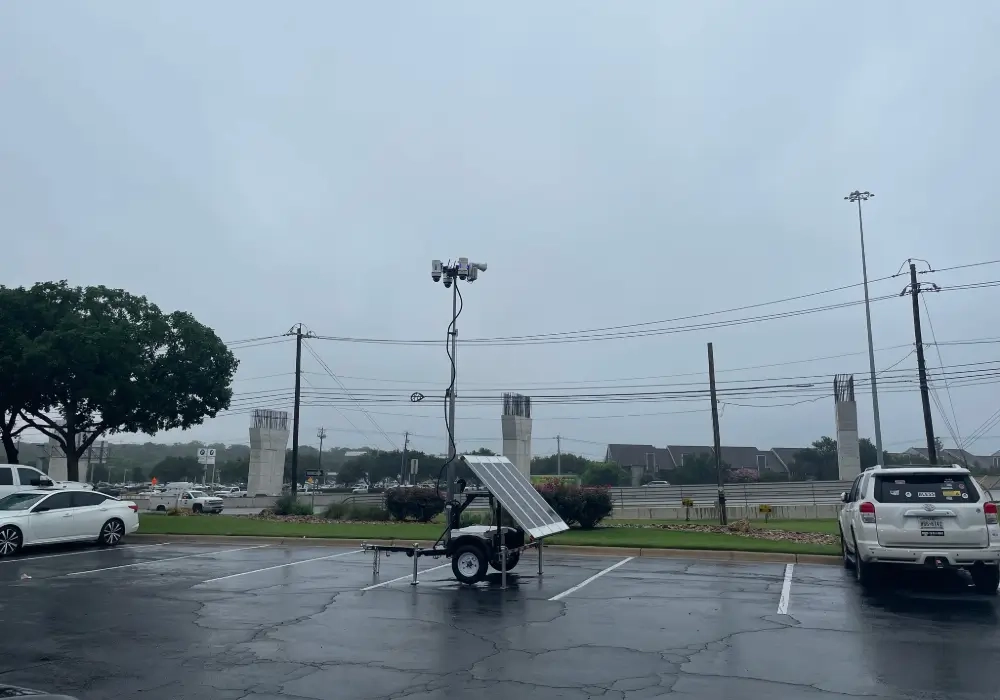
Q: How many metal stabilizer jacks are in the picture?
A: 3